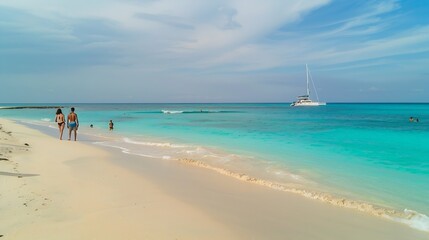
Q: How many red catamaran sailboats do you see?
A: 0